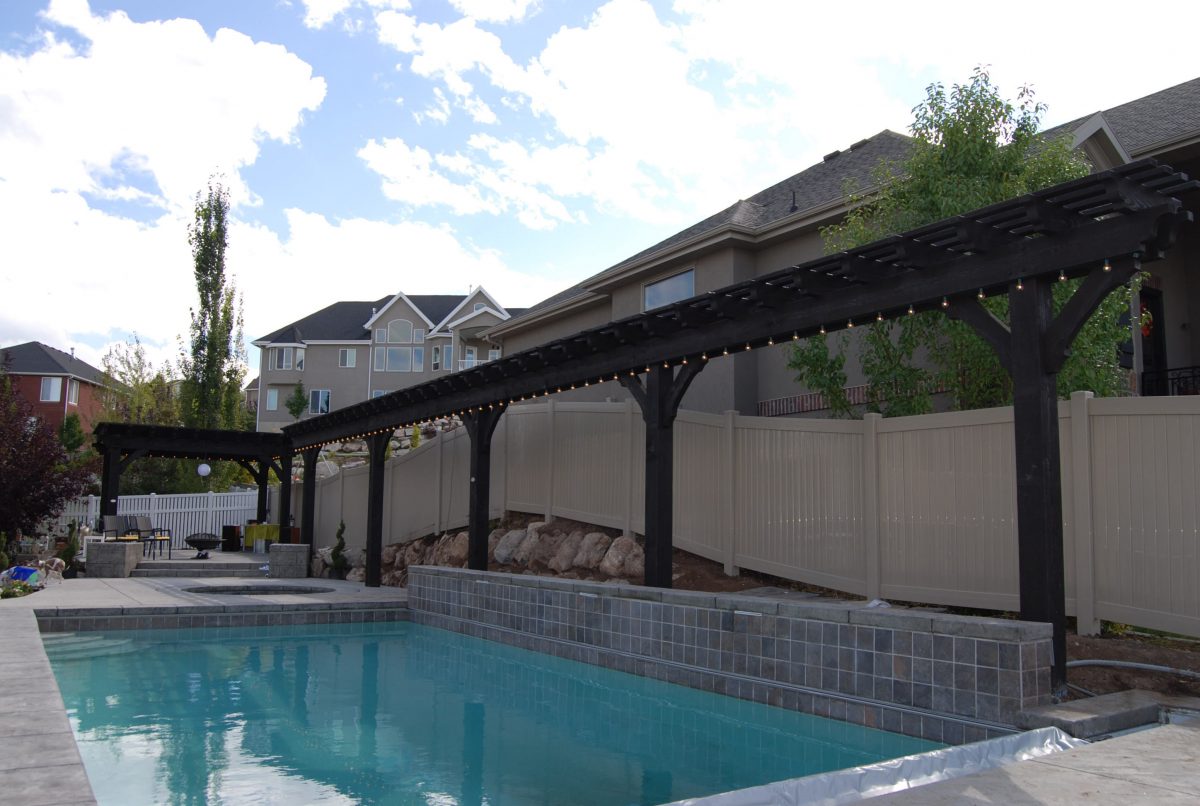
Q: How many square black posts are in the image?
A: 8